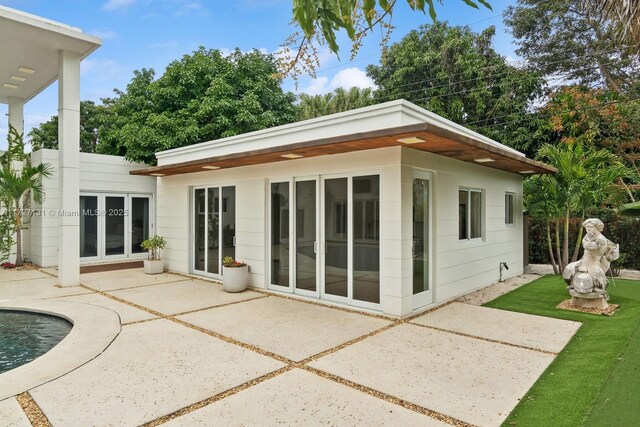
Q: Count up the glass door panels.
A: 11